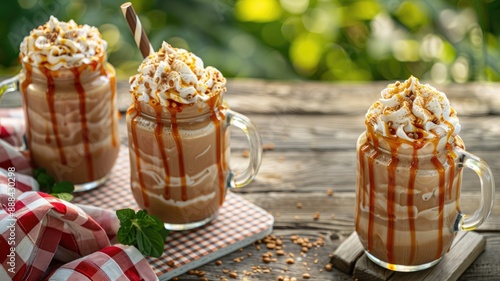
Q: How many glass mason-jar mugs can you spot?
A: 3